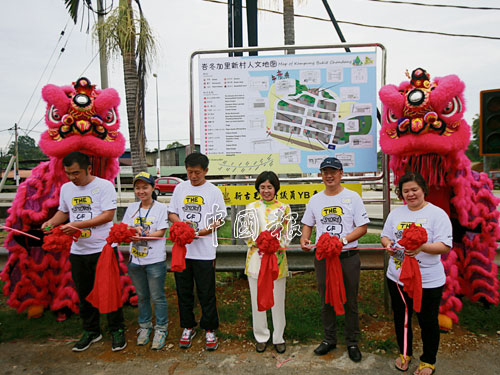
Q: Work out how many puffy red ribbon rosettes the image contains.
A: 6